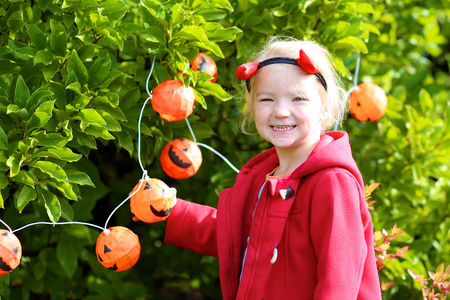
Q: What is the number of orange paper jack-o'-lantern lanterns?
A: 7